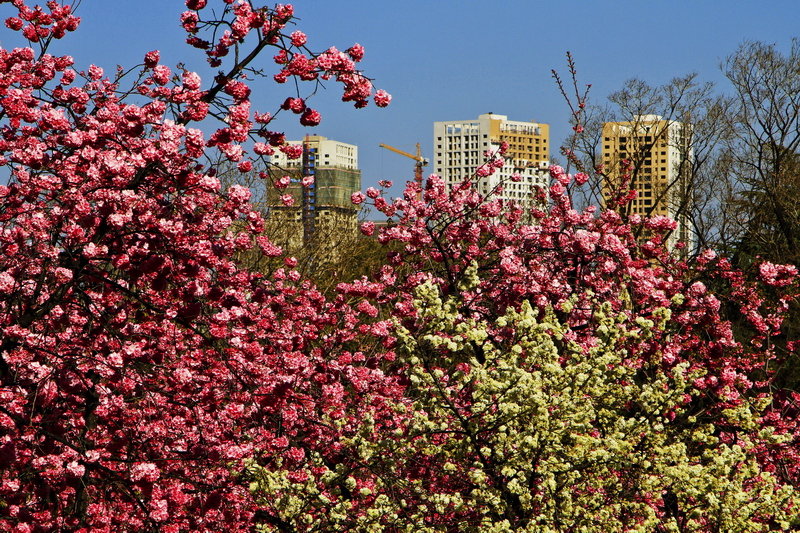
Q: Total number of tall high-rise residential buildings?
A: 3